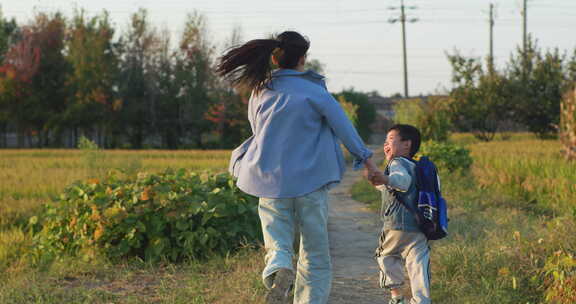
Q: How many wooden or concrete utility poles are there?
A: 3